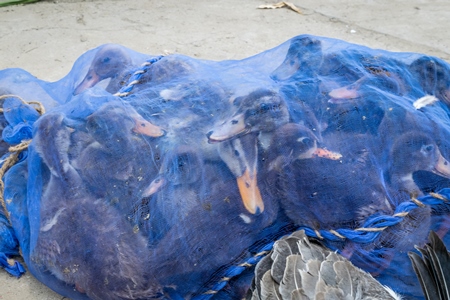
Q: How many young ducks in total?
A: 11